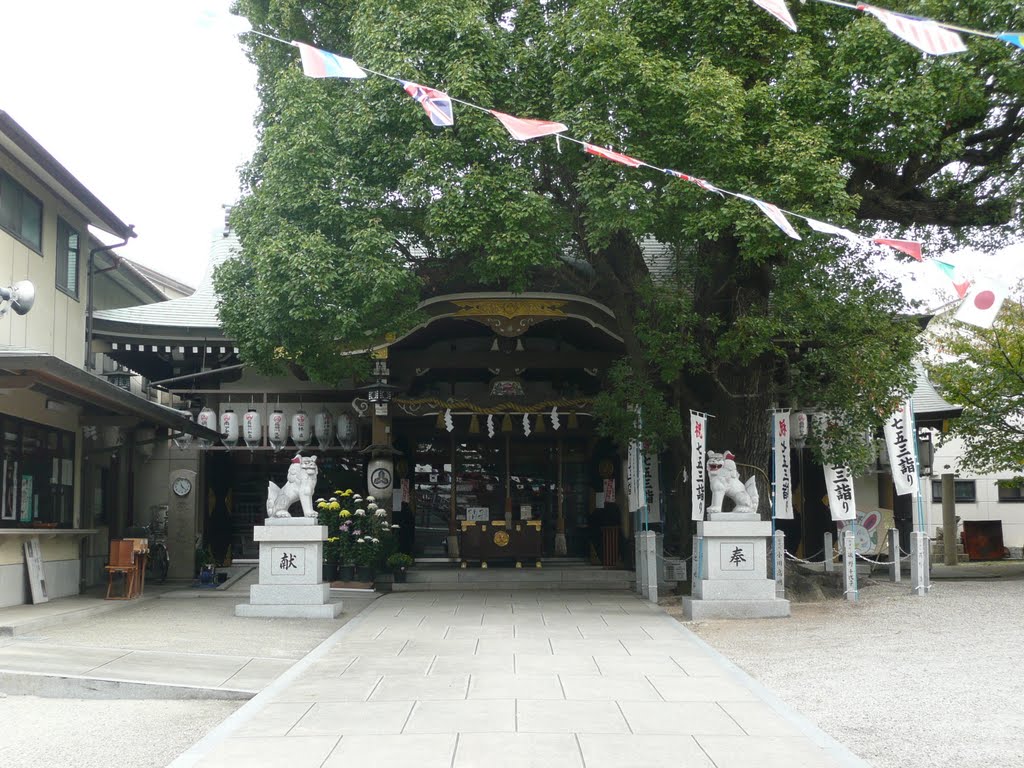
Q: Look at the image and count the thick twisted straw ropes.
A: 1